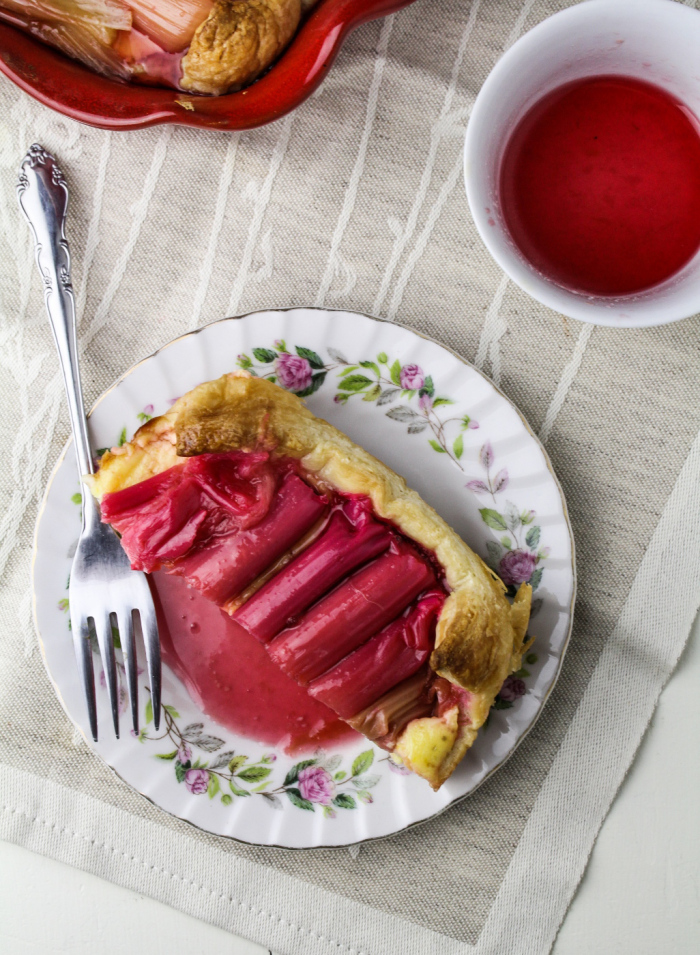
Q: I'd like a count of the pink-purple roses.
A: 6